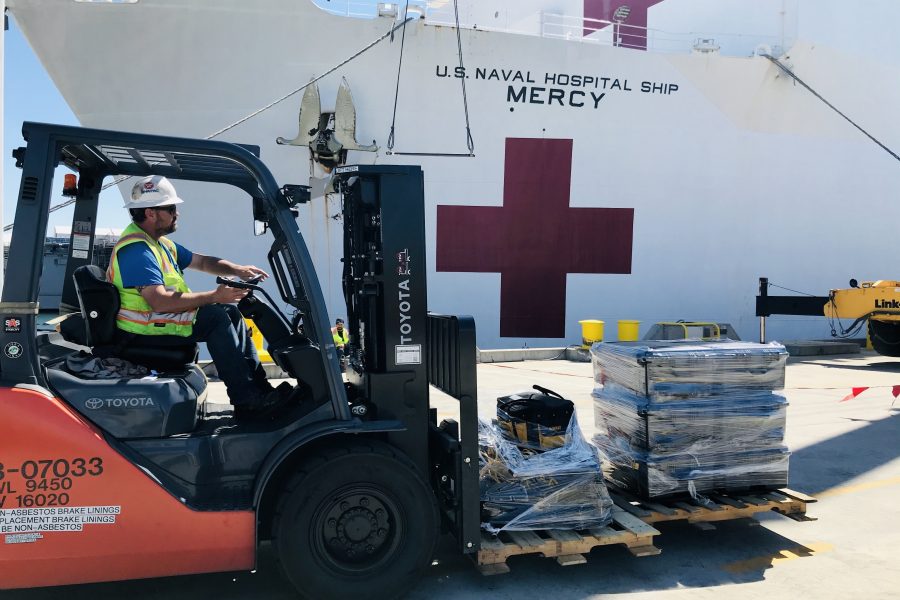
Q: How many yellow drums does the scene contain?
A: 2